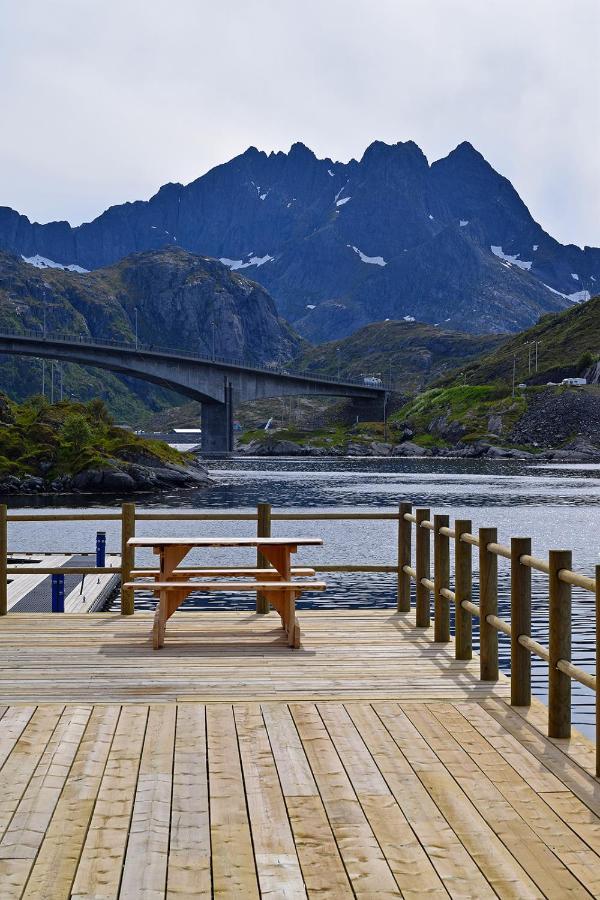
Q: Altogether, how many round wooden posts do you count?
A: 11